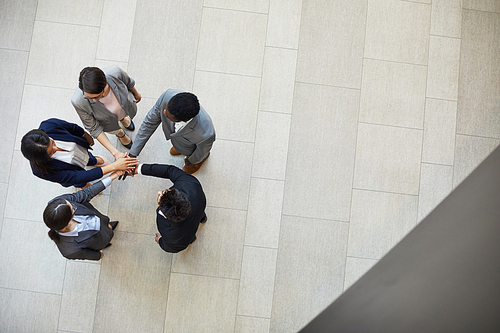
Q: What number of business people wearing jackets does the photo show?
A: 5